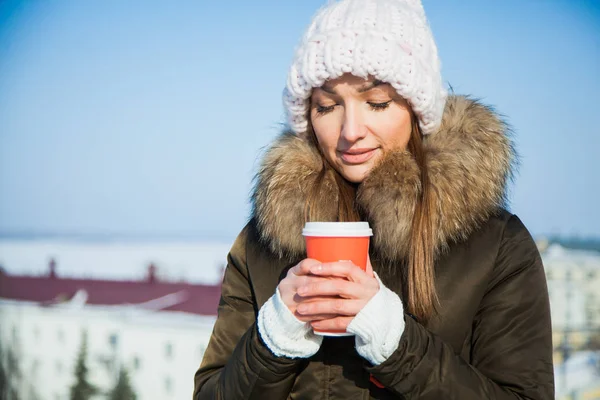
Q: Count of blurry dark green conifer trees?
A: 2